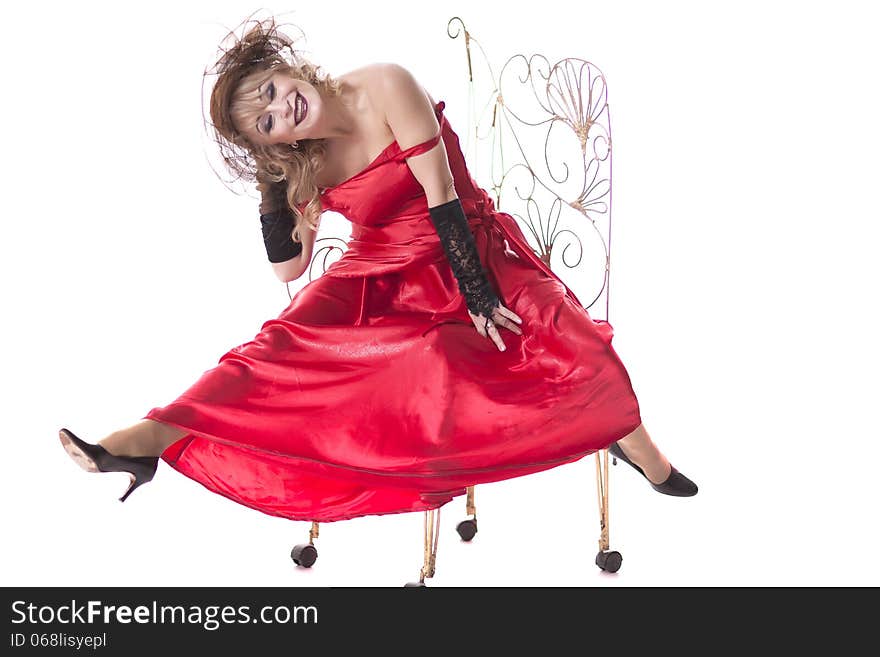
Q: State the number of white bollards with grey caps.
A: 0